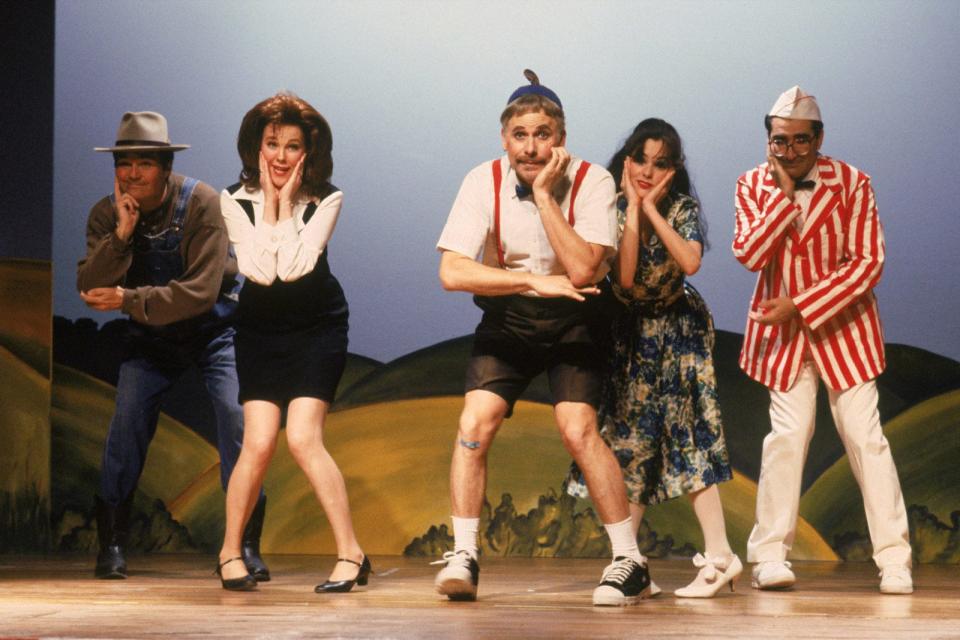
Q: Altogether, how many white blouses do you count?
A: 1